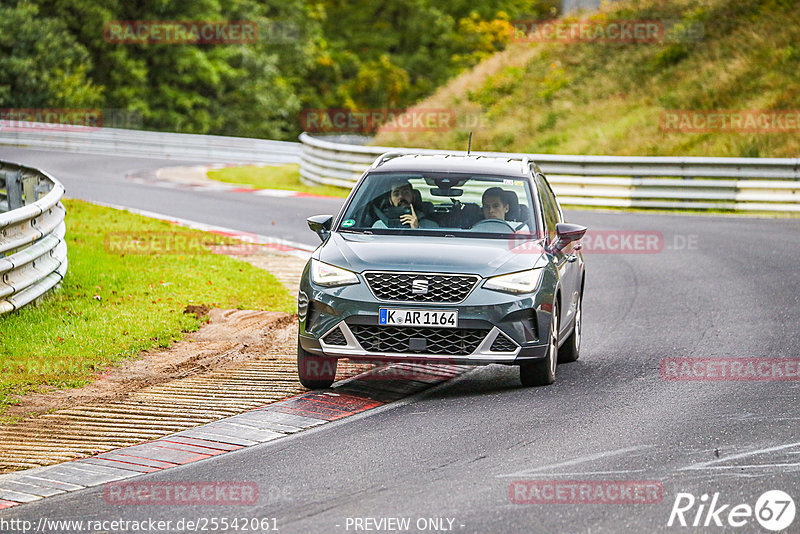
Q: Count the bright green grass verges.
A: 2